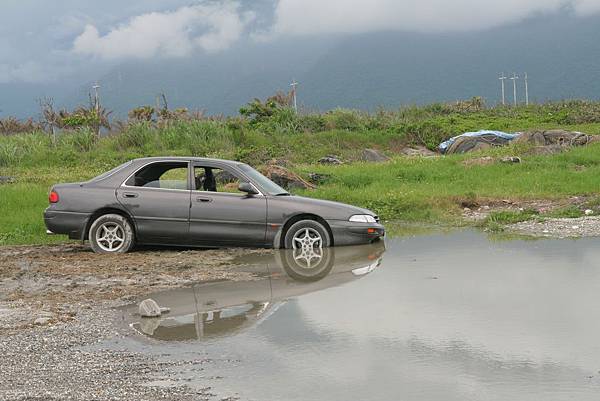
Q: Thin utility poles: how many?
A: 5